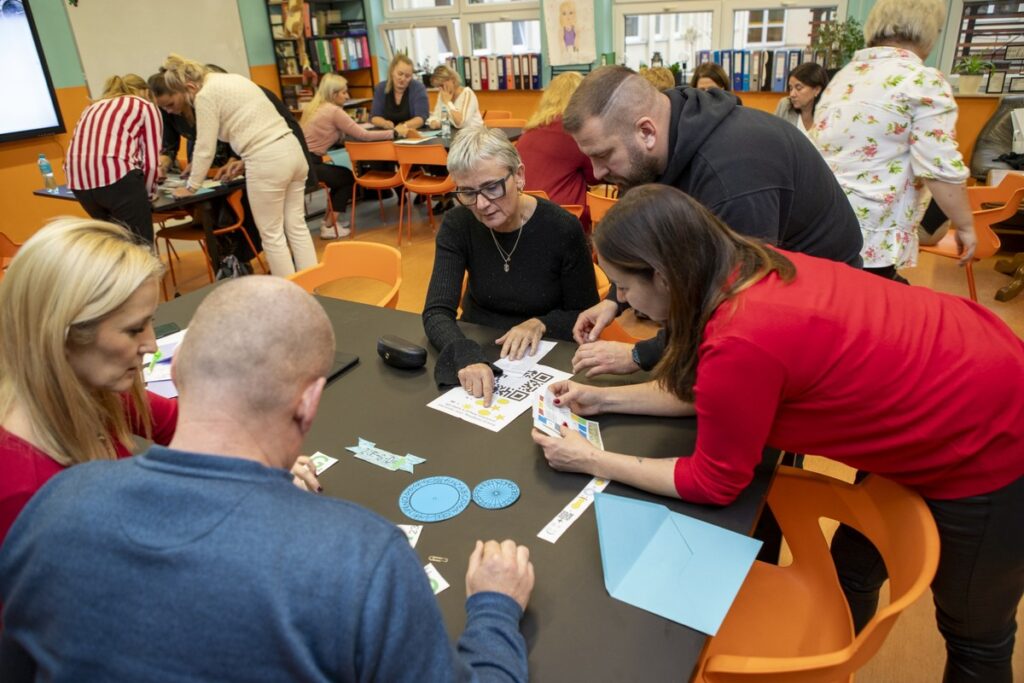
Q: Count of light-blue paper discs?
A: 2